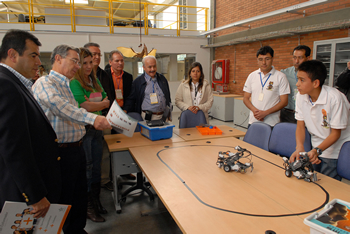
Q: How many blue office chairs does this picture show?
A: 5